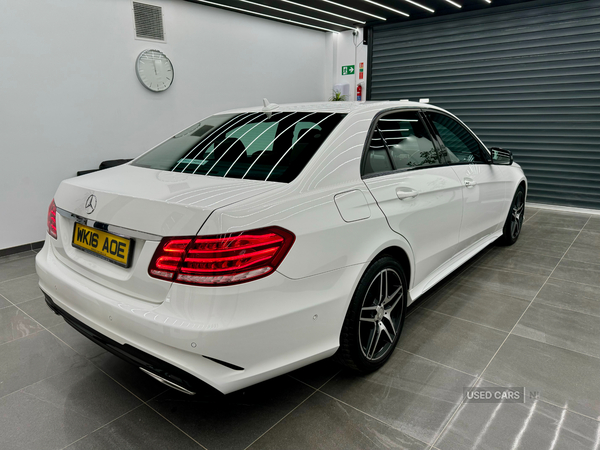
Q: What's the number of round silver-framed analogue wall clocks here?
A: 1